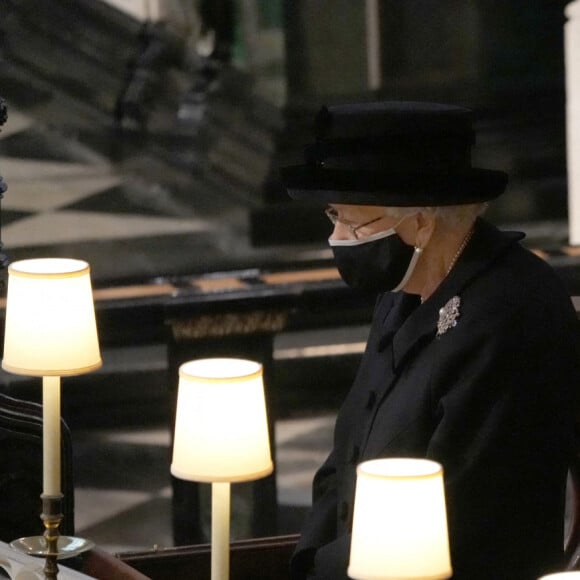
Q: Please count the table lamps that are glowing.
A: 3